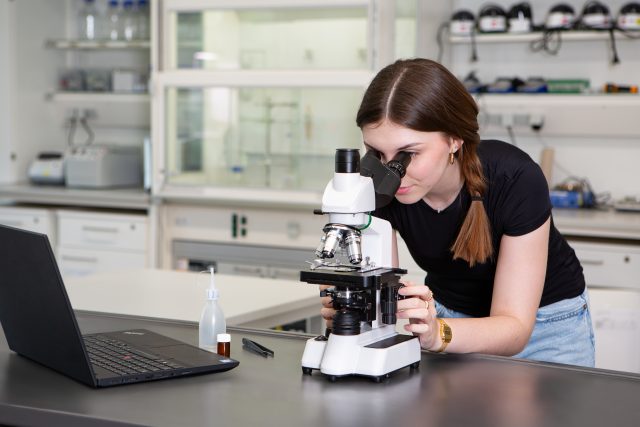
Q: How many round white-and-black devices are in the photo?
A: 6